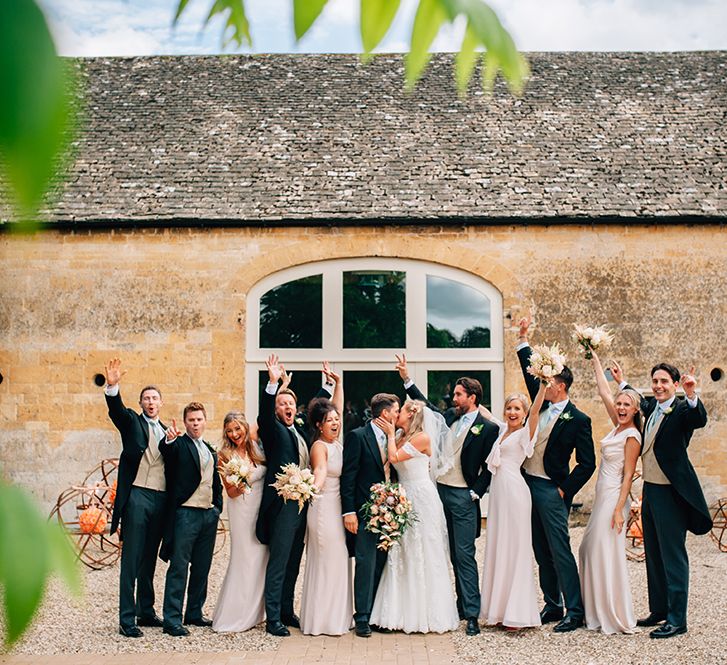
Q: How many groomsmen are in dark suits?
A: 6